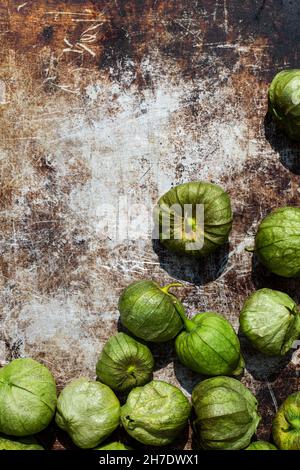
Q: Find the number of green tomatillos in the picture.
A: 15